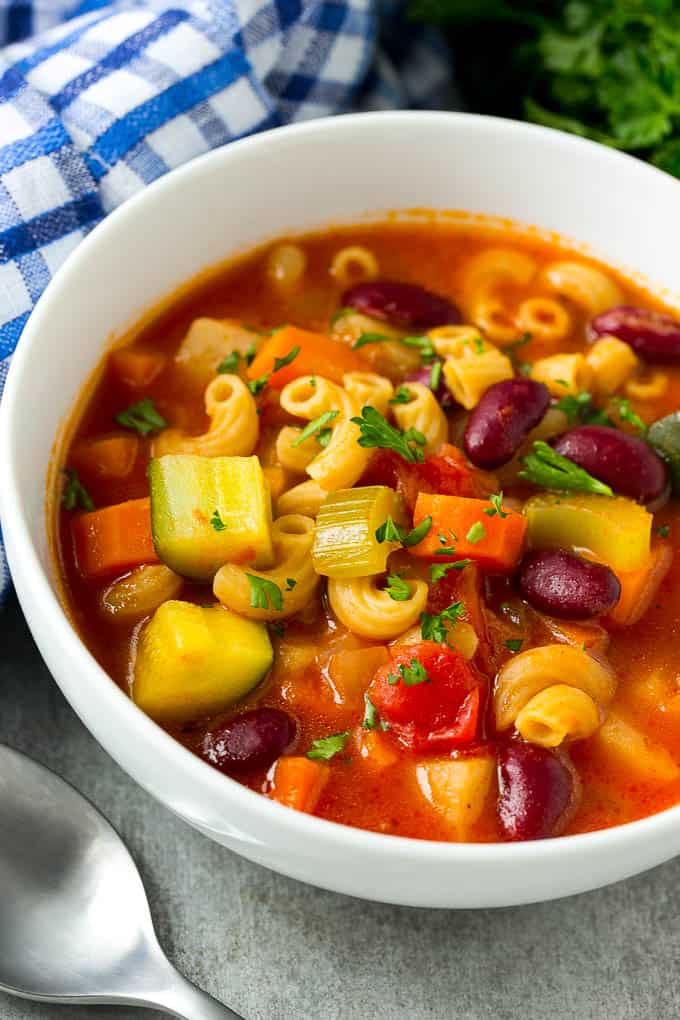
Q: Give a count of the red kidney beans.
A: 8